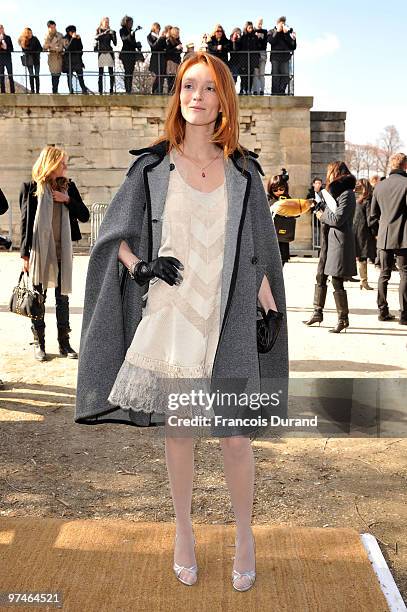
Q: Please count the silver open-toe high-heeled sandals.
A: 2